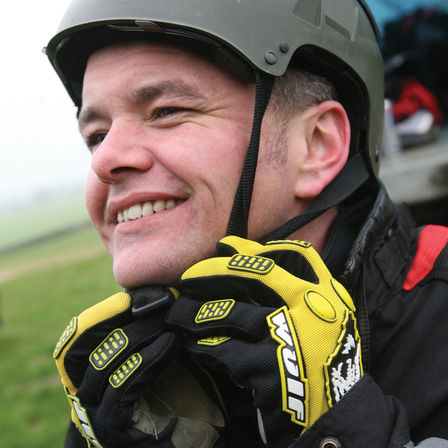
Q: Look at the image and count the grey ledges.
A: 1